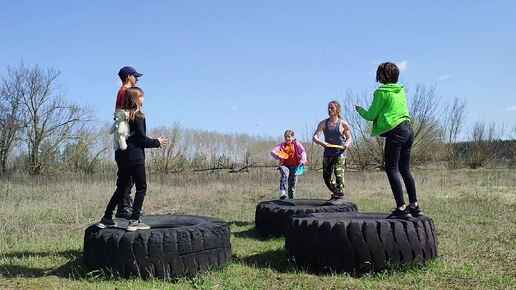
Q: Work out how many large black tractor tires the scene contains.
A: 3